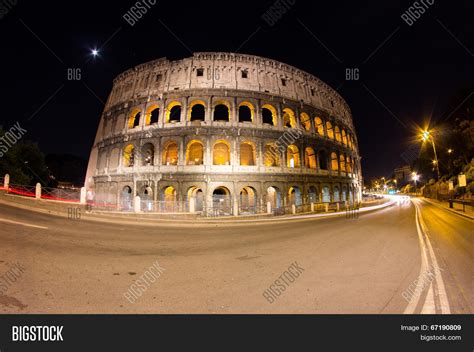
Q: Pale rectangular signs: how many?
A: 2